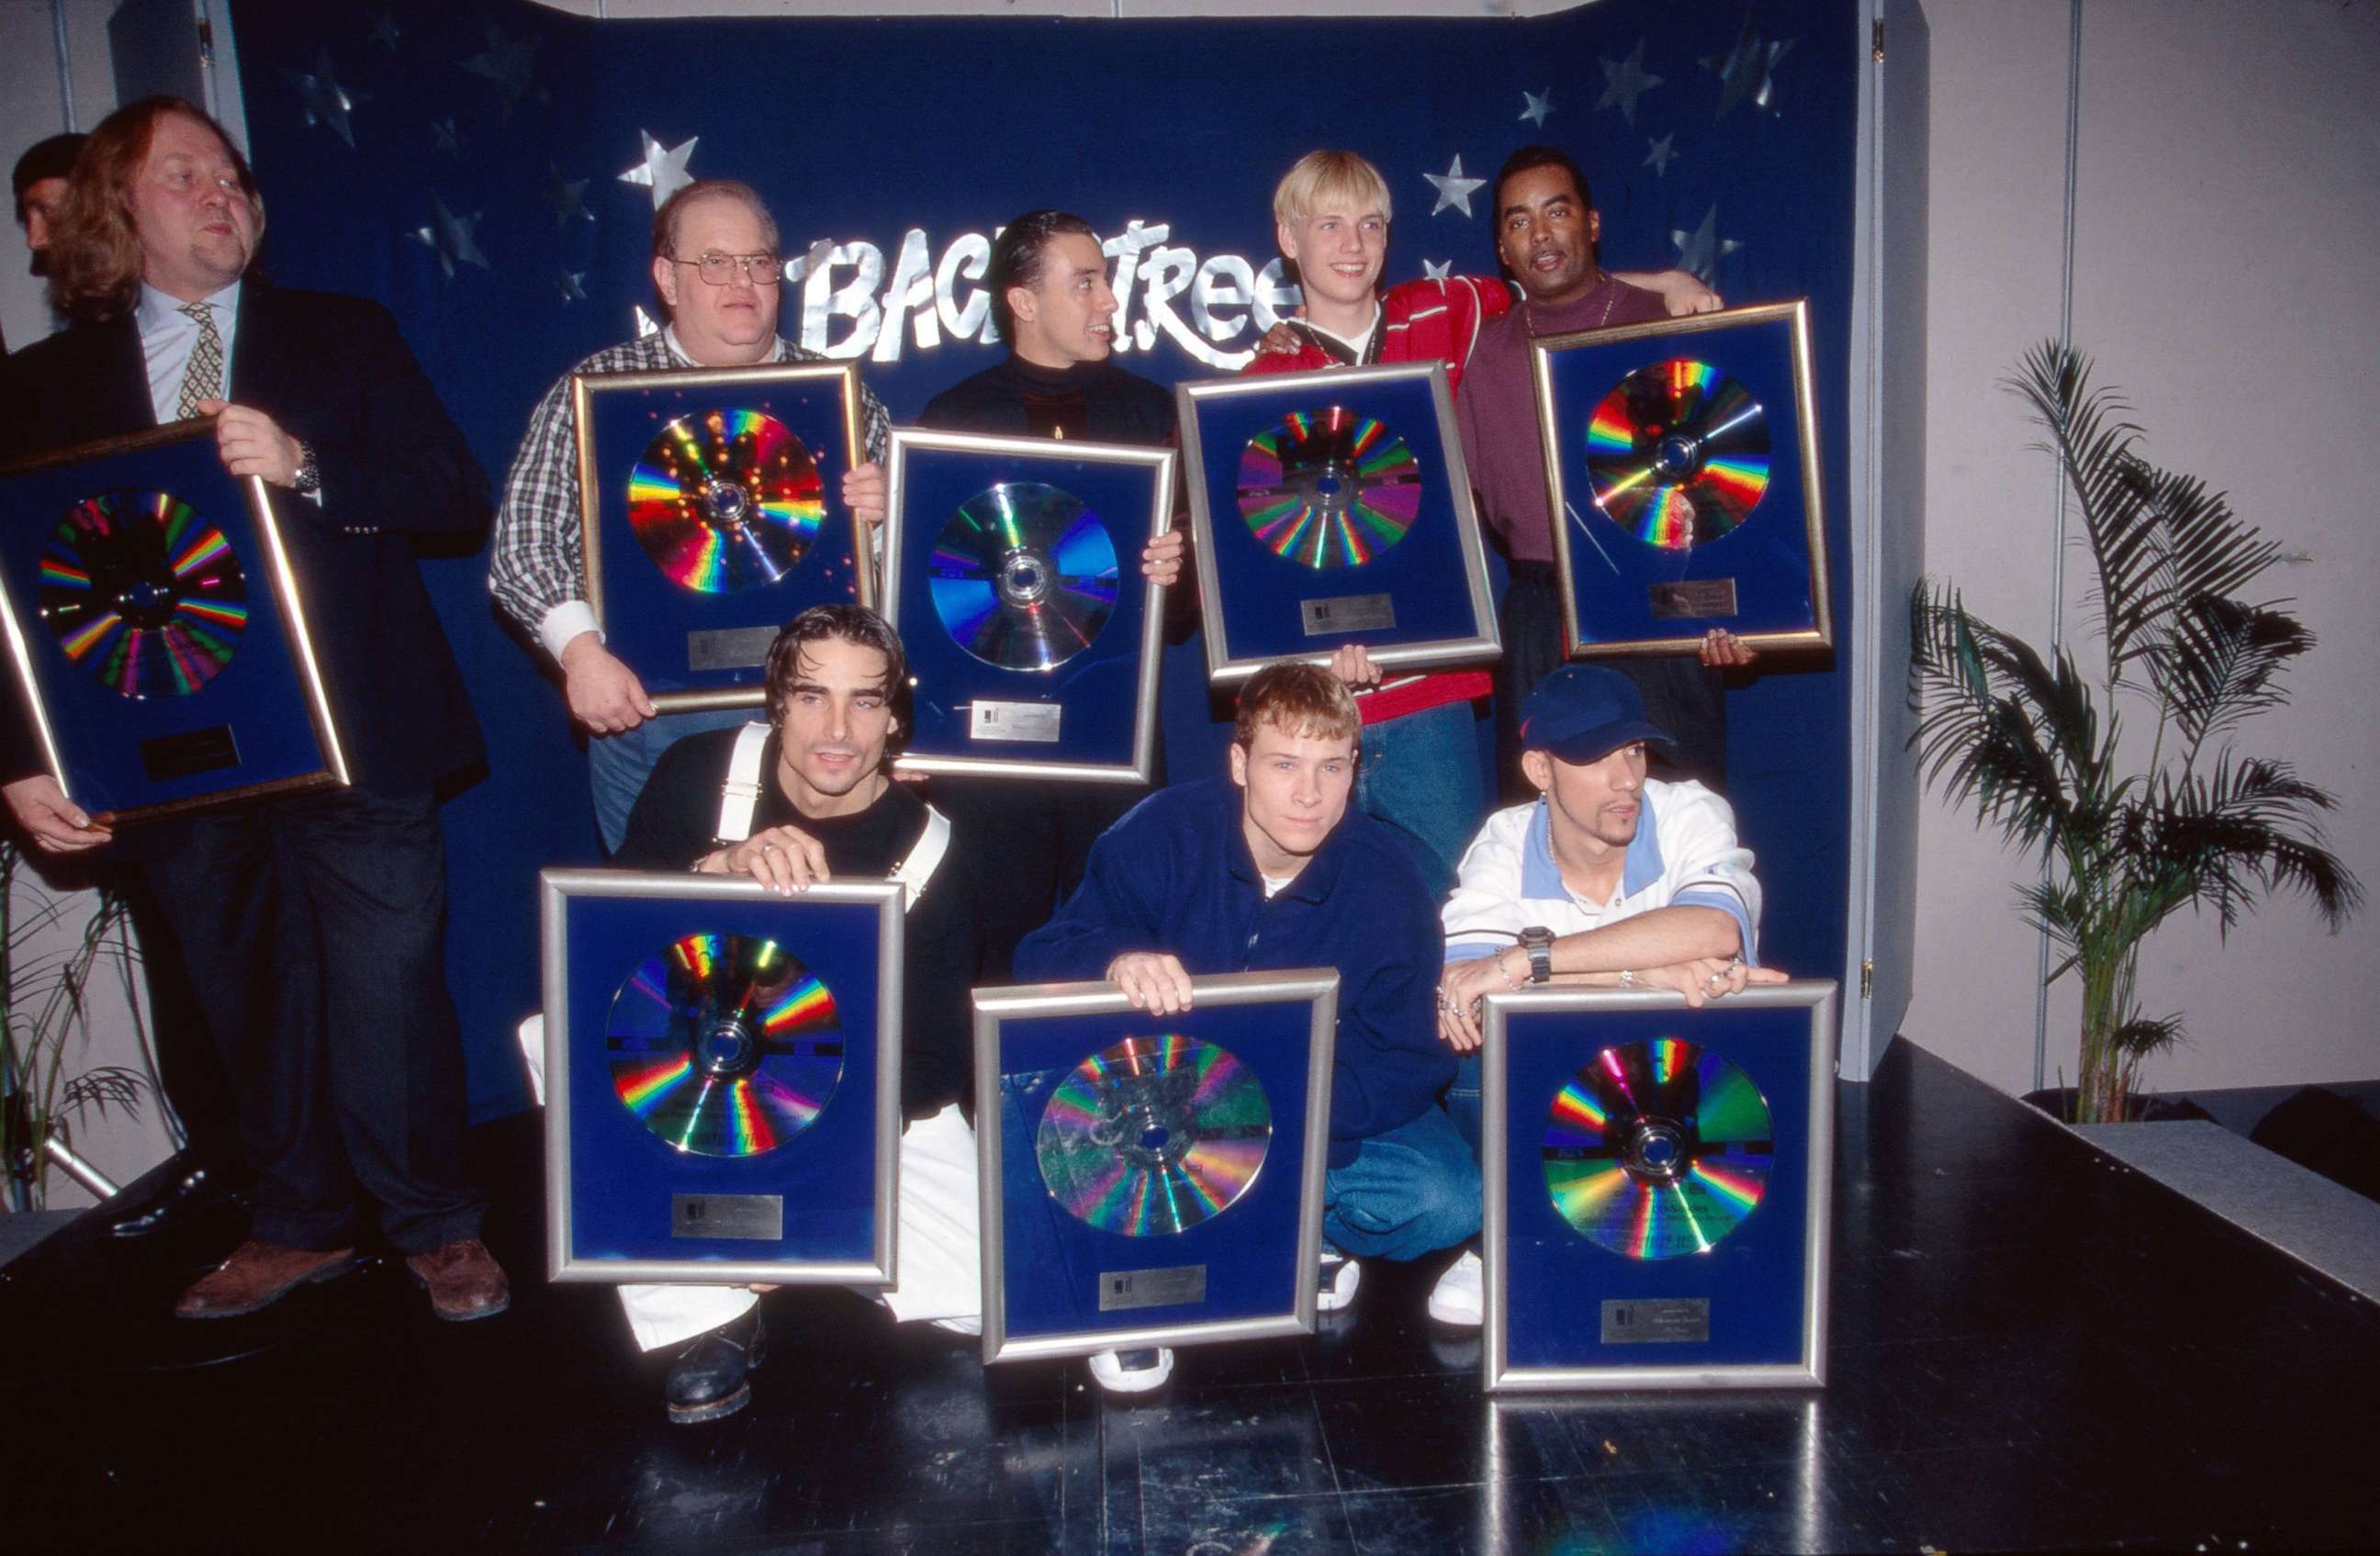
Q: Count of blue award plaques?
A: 8